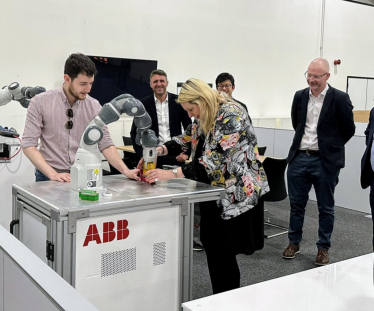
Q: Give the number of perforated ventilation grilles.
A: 2